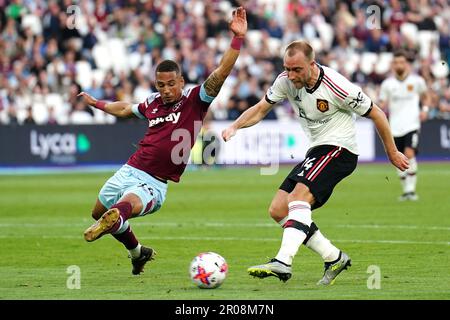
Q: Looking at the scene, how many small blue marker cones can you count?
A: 0